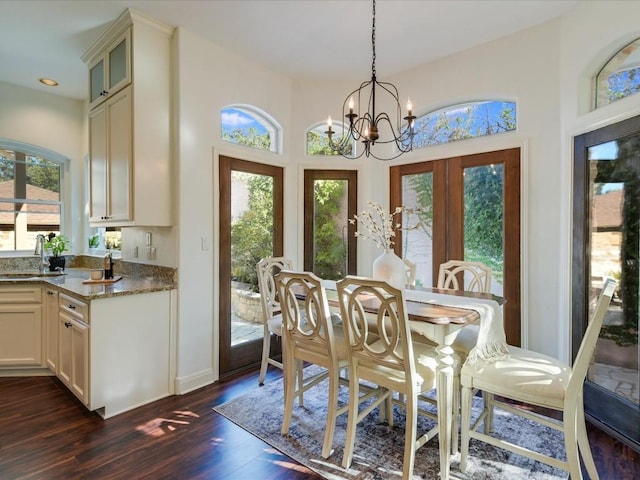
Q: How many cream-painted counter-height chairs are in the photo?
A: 6